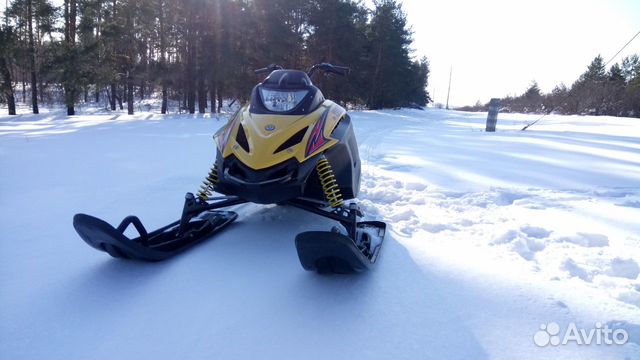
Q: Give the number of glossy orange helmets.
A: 0